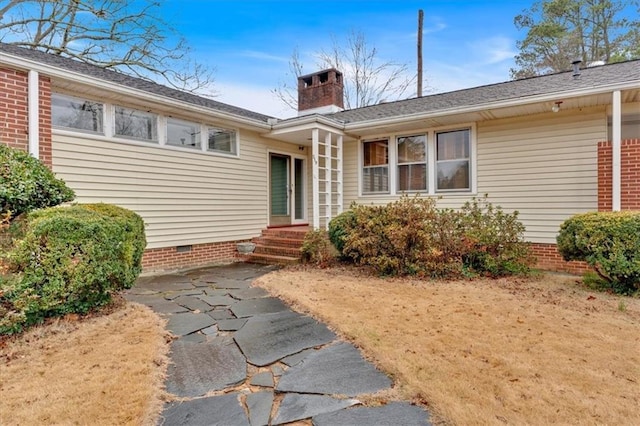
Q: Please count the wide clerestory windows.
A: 4